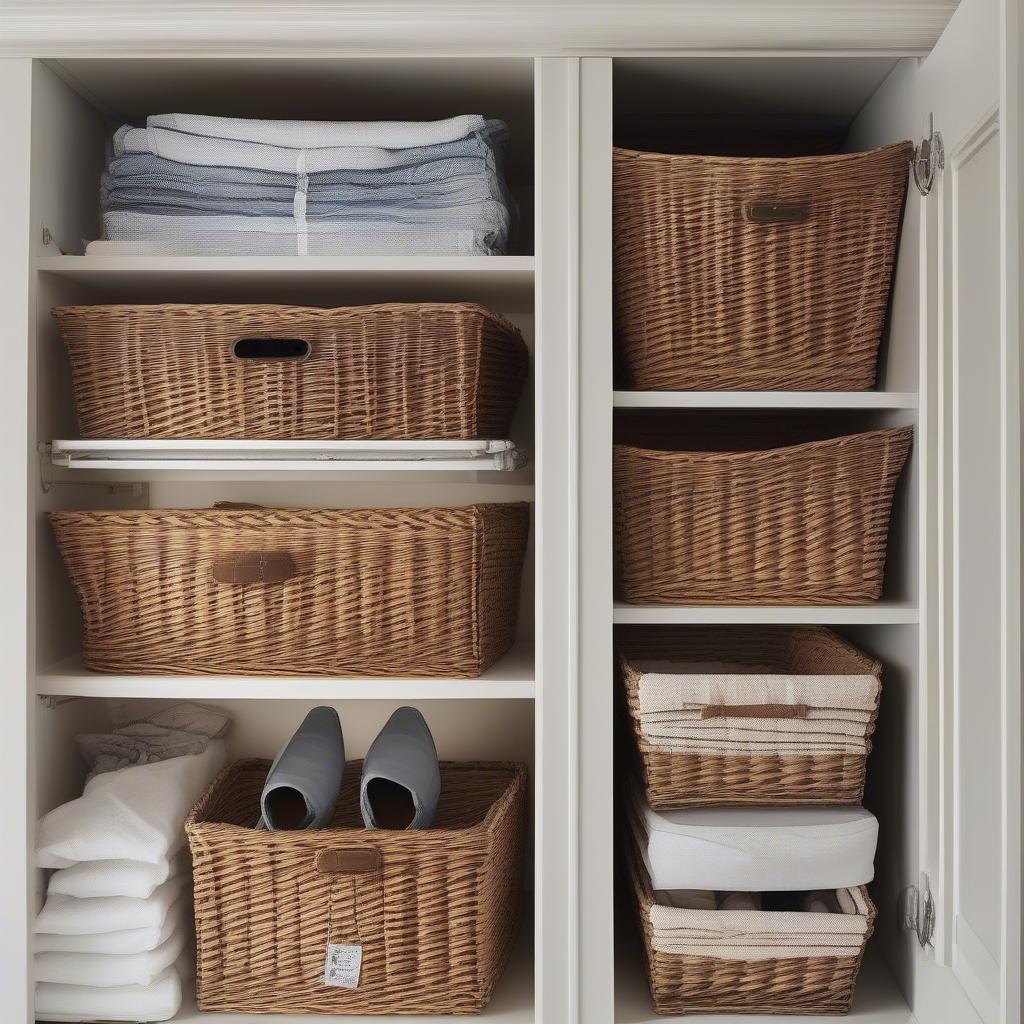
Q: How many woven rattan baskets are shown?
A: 7